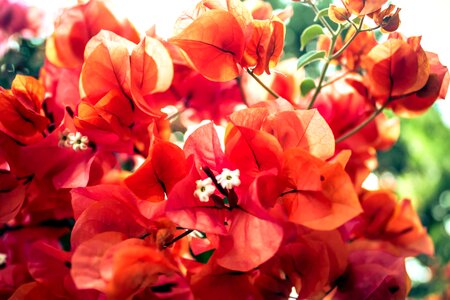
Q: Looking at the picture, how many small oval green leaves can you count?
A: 4